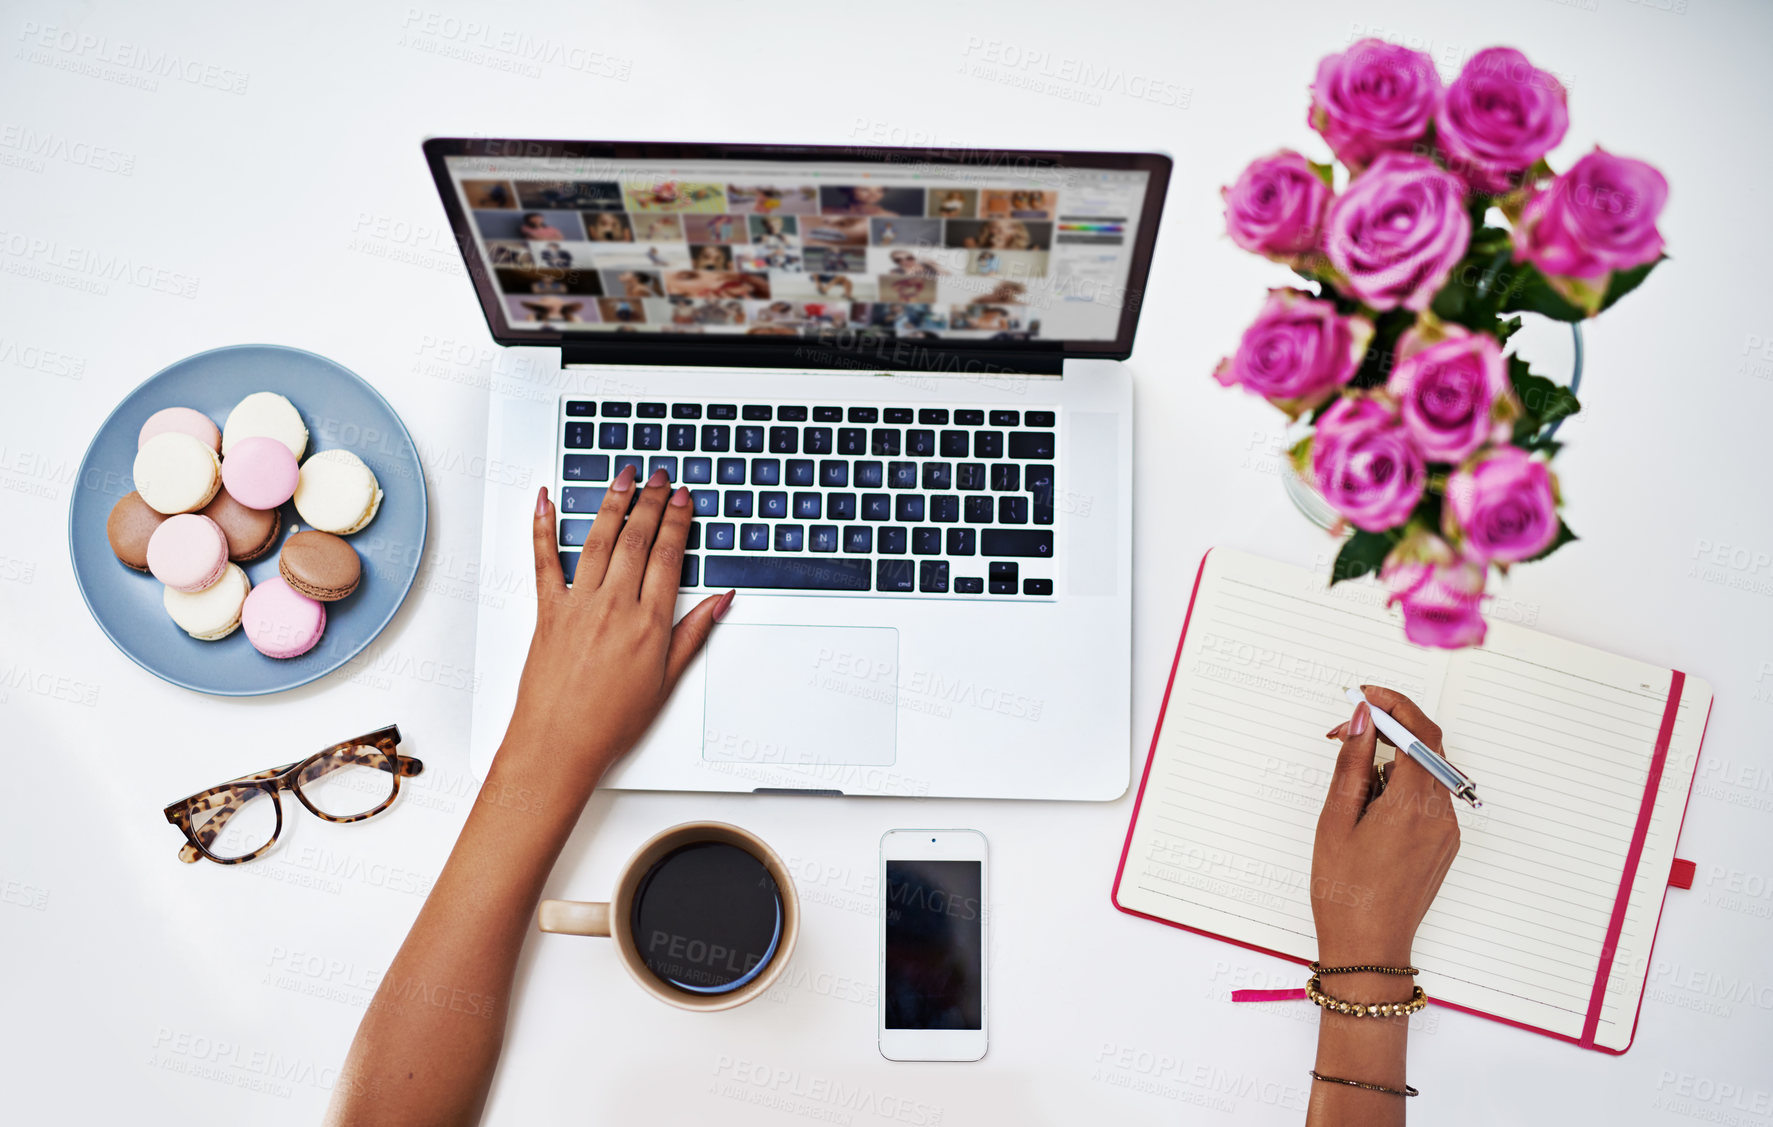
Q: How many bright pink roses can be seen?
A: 10